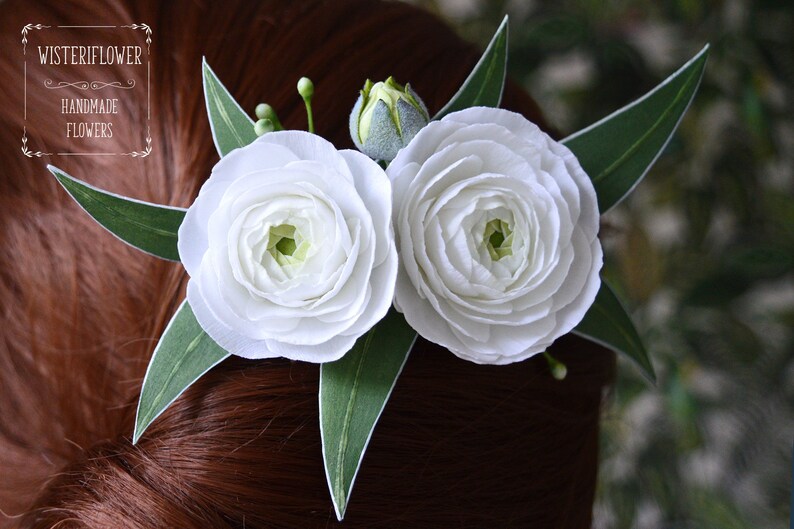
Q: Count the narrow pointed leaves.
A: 7